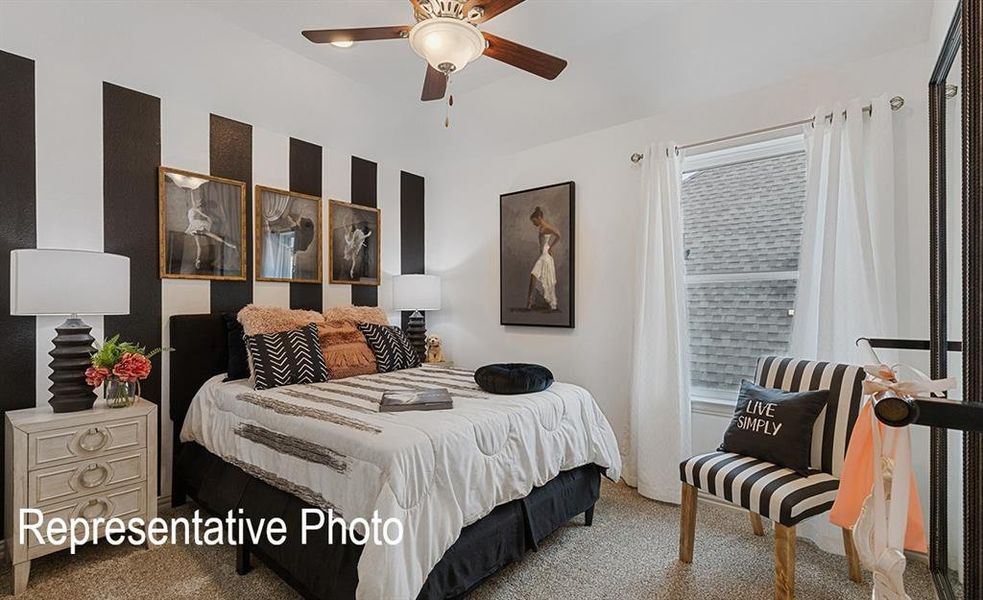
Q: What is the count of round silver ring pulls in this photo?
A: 3